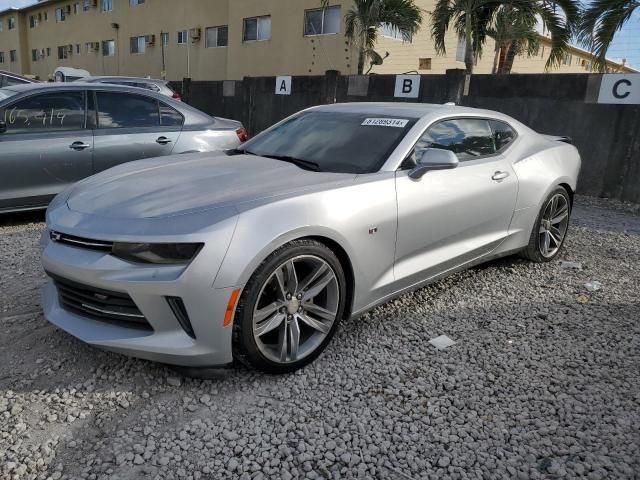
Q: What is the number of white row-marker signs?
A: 3